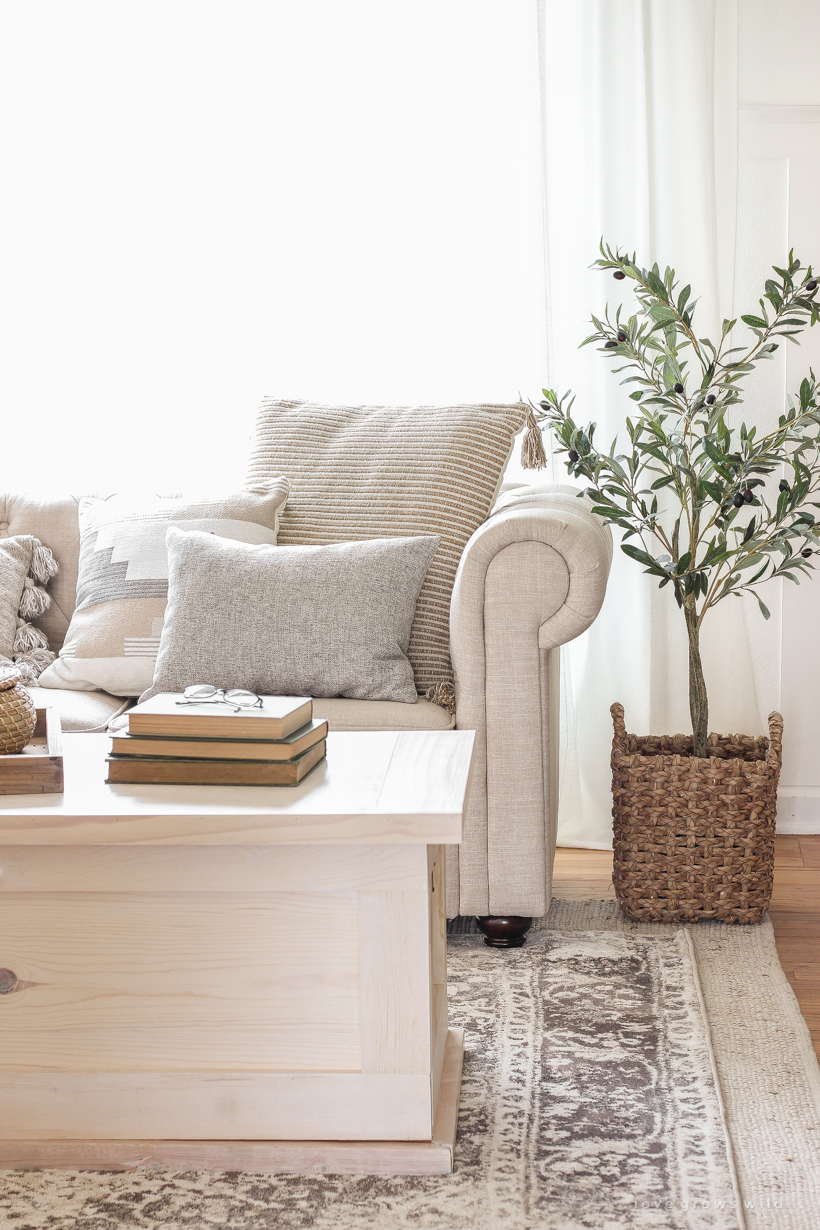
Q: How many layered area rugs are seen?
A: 2